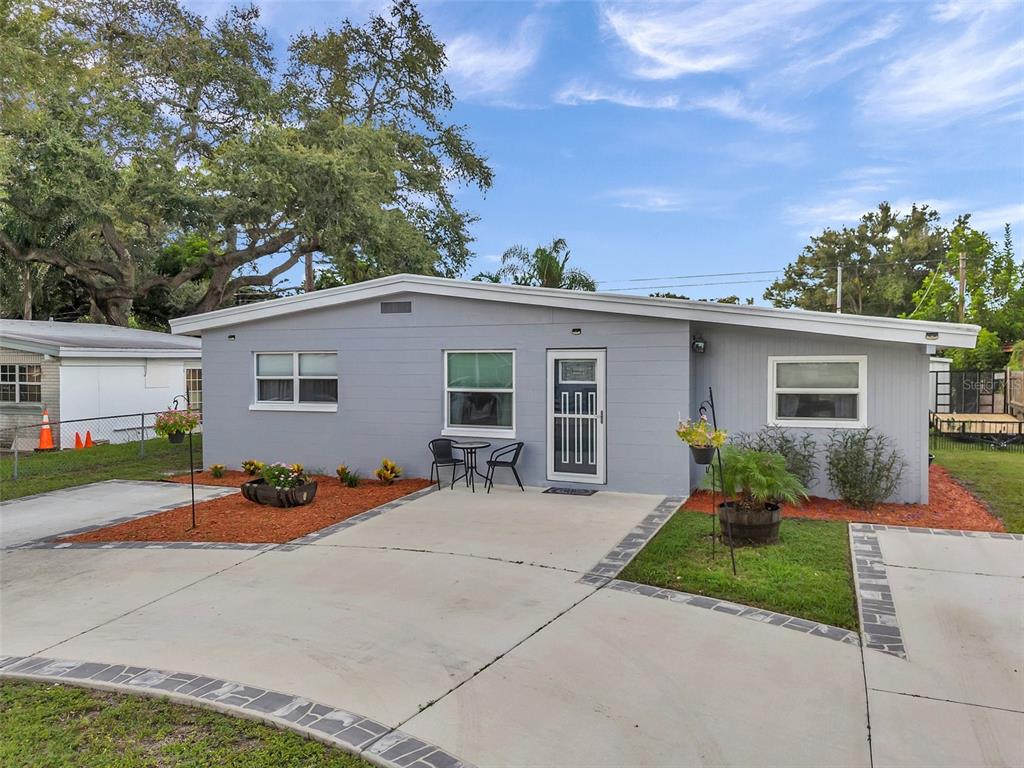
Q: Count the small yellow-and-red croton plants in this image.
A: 5